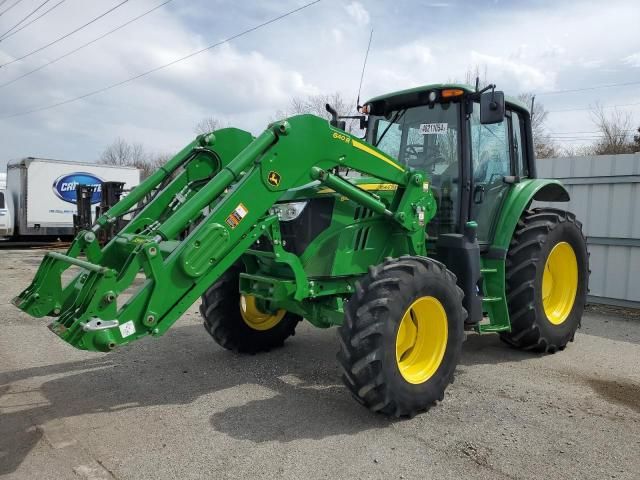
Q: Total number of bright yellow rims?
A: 3